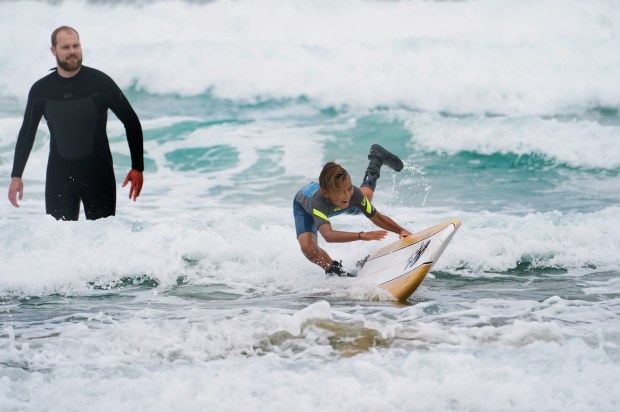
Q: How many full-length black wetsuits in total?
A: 1